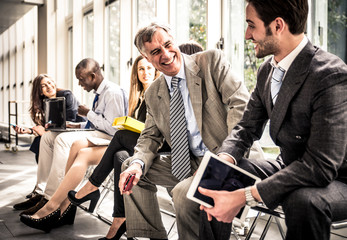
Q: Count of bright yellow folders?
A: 1